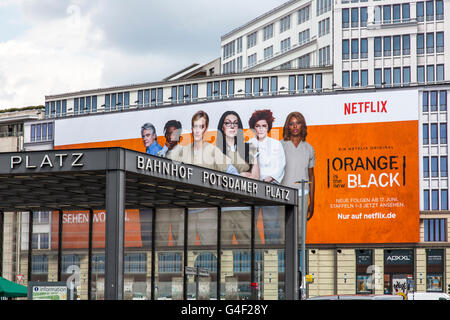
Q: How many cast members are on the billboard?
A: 6